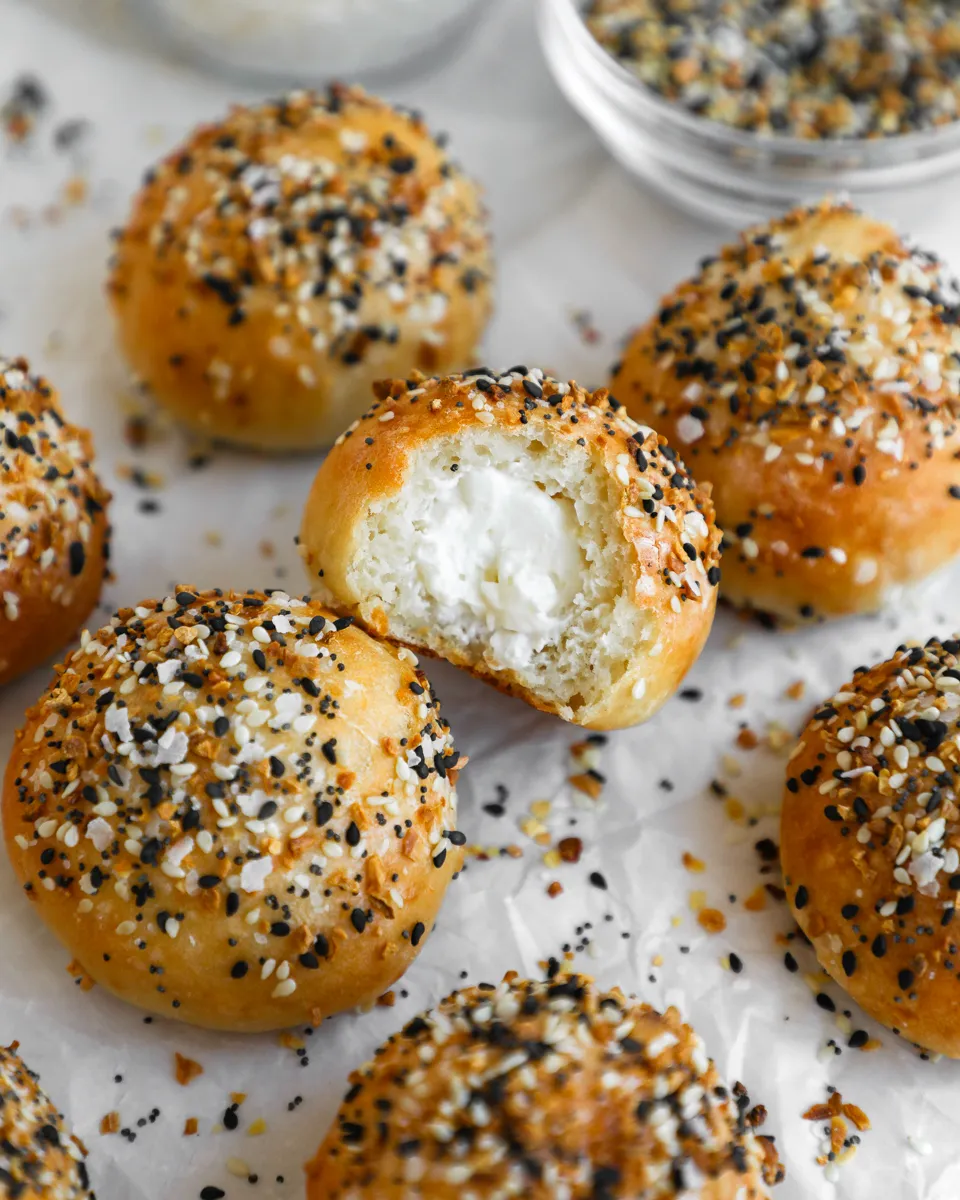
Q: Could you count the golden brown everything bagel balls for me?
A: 8